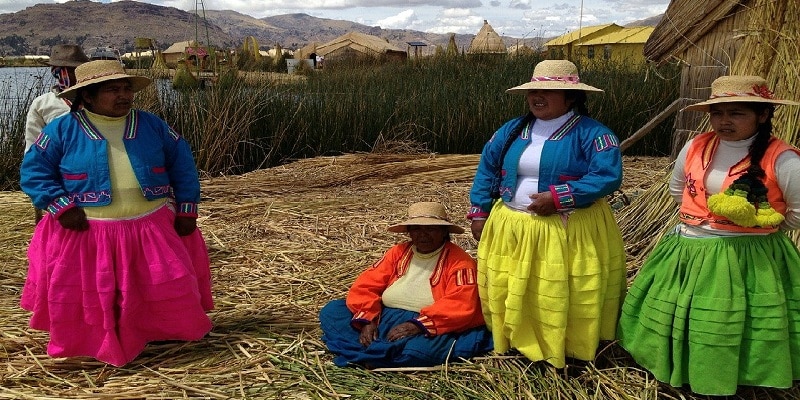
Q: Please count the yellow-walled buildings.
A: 2